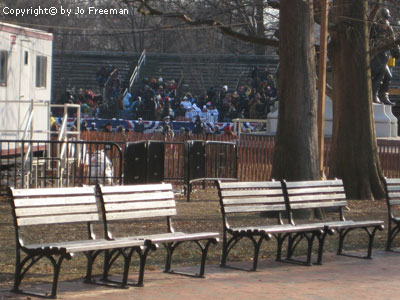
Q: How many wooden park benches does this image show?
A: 5